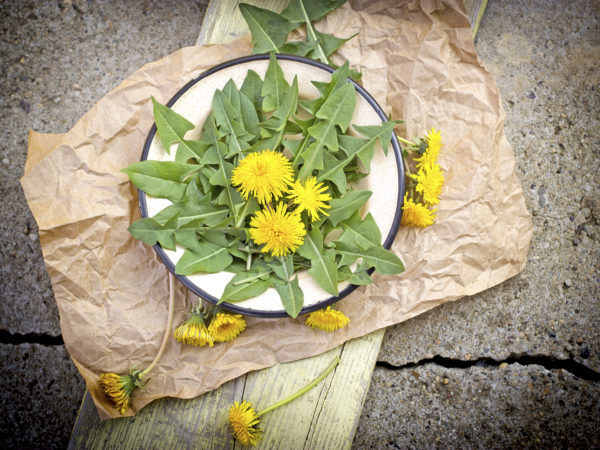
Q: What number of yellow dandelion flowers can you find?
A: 11